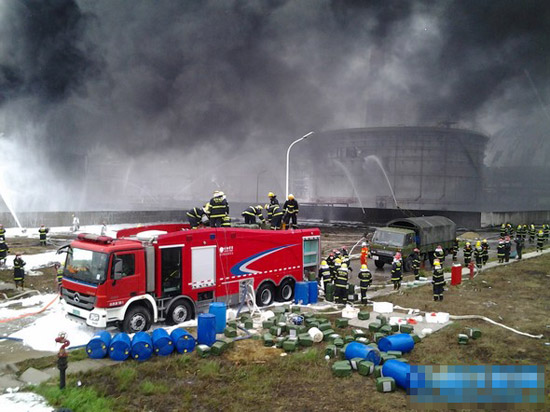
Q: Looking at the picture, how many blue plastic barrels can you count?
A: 12